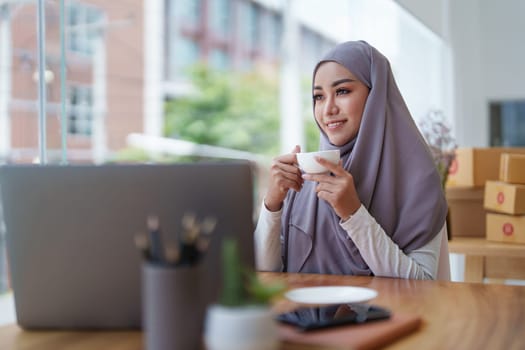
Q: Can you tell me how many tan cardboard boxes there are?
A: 5